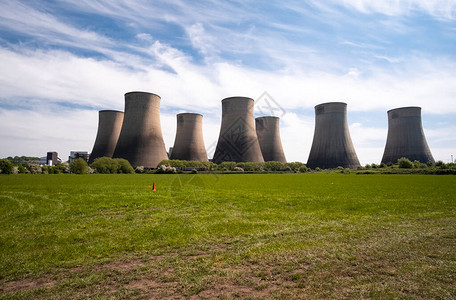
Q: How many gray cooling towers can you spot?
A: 7